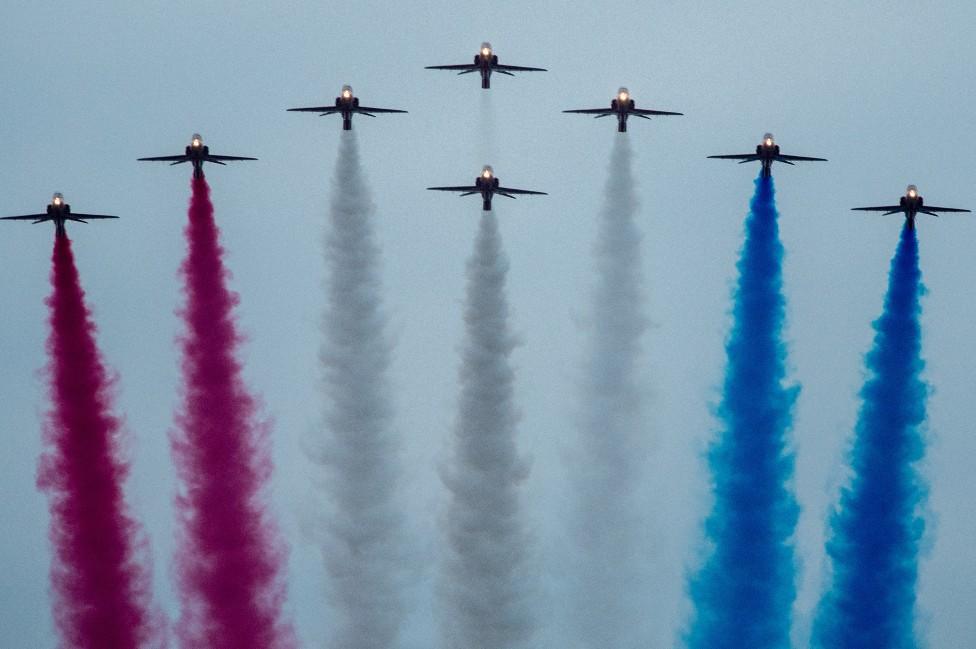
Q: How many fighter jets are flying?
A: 8